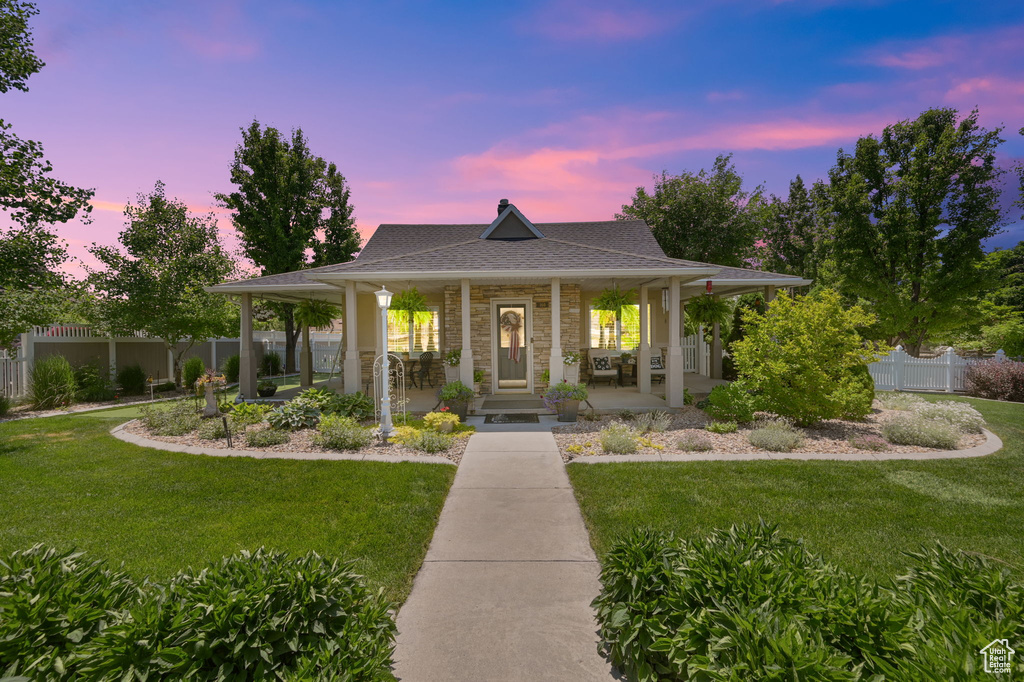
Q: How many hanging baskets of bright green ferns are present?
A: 4